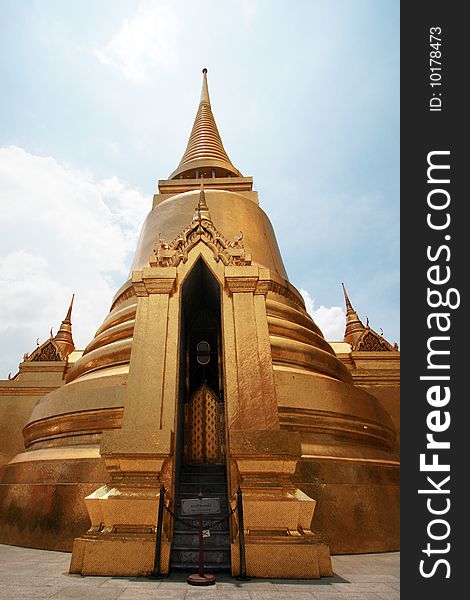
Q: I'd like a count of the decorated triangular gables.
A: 3